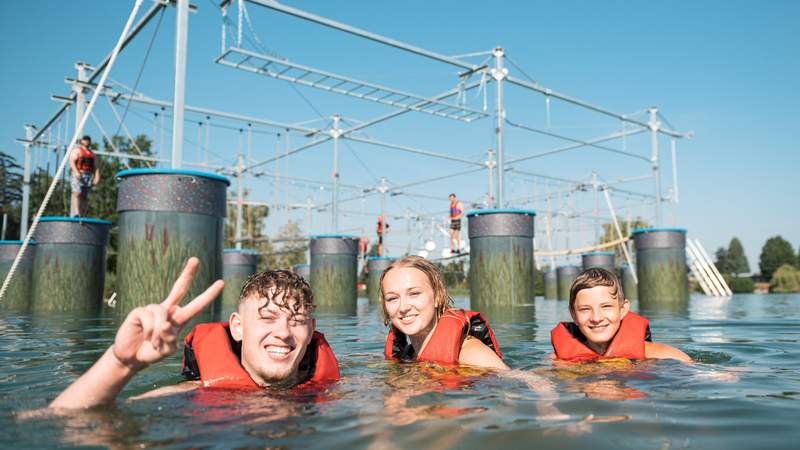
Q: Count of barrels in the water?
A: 13